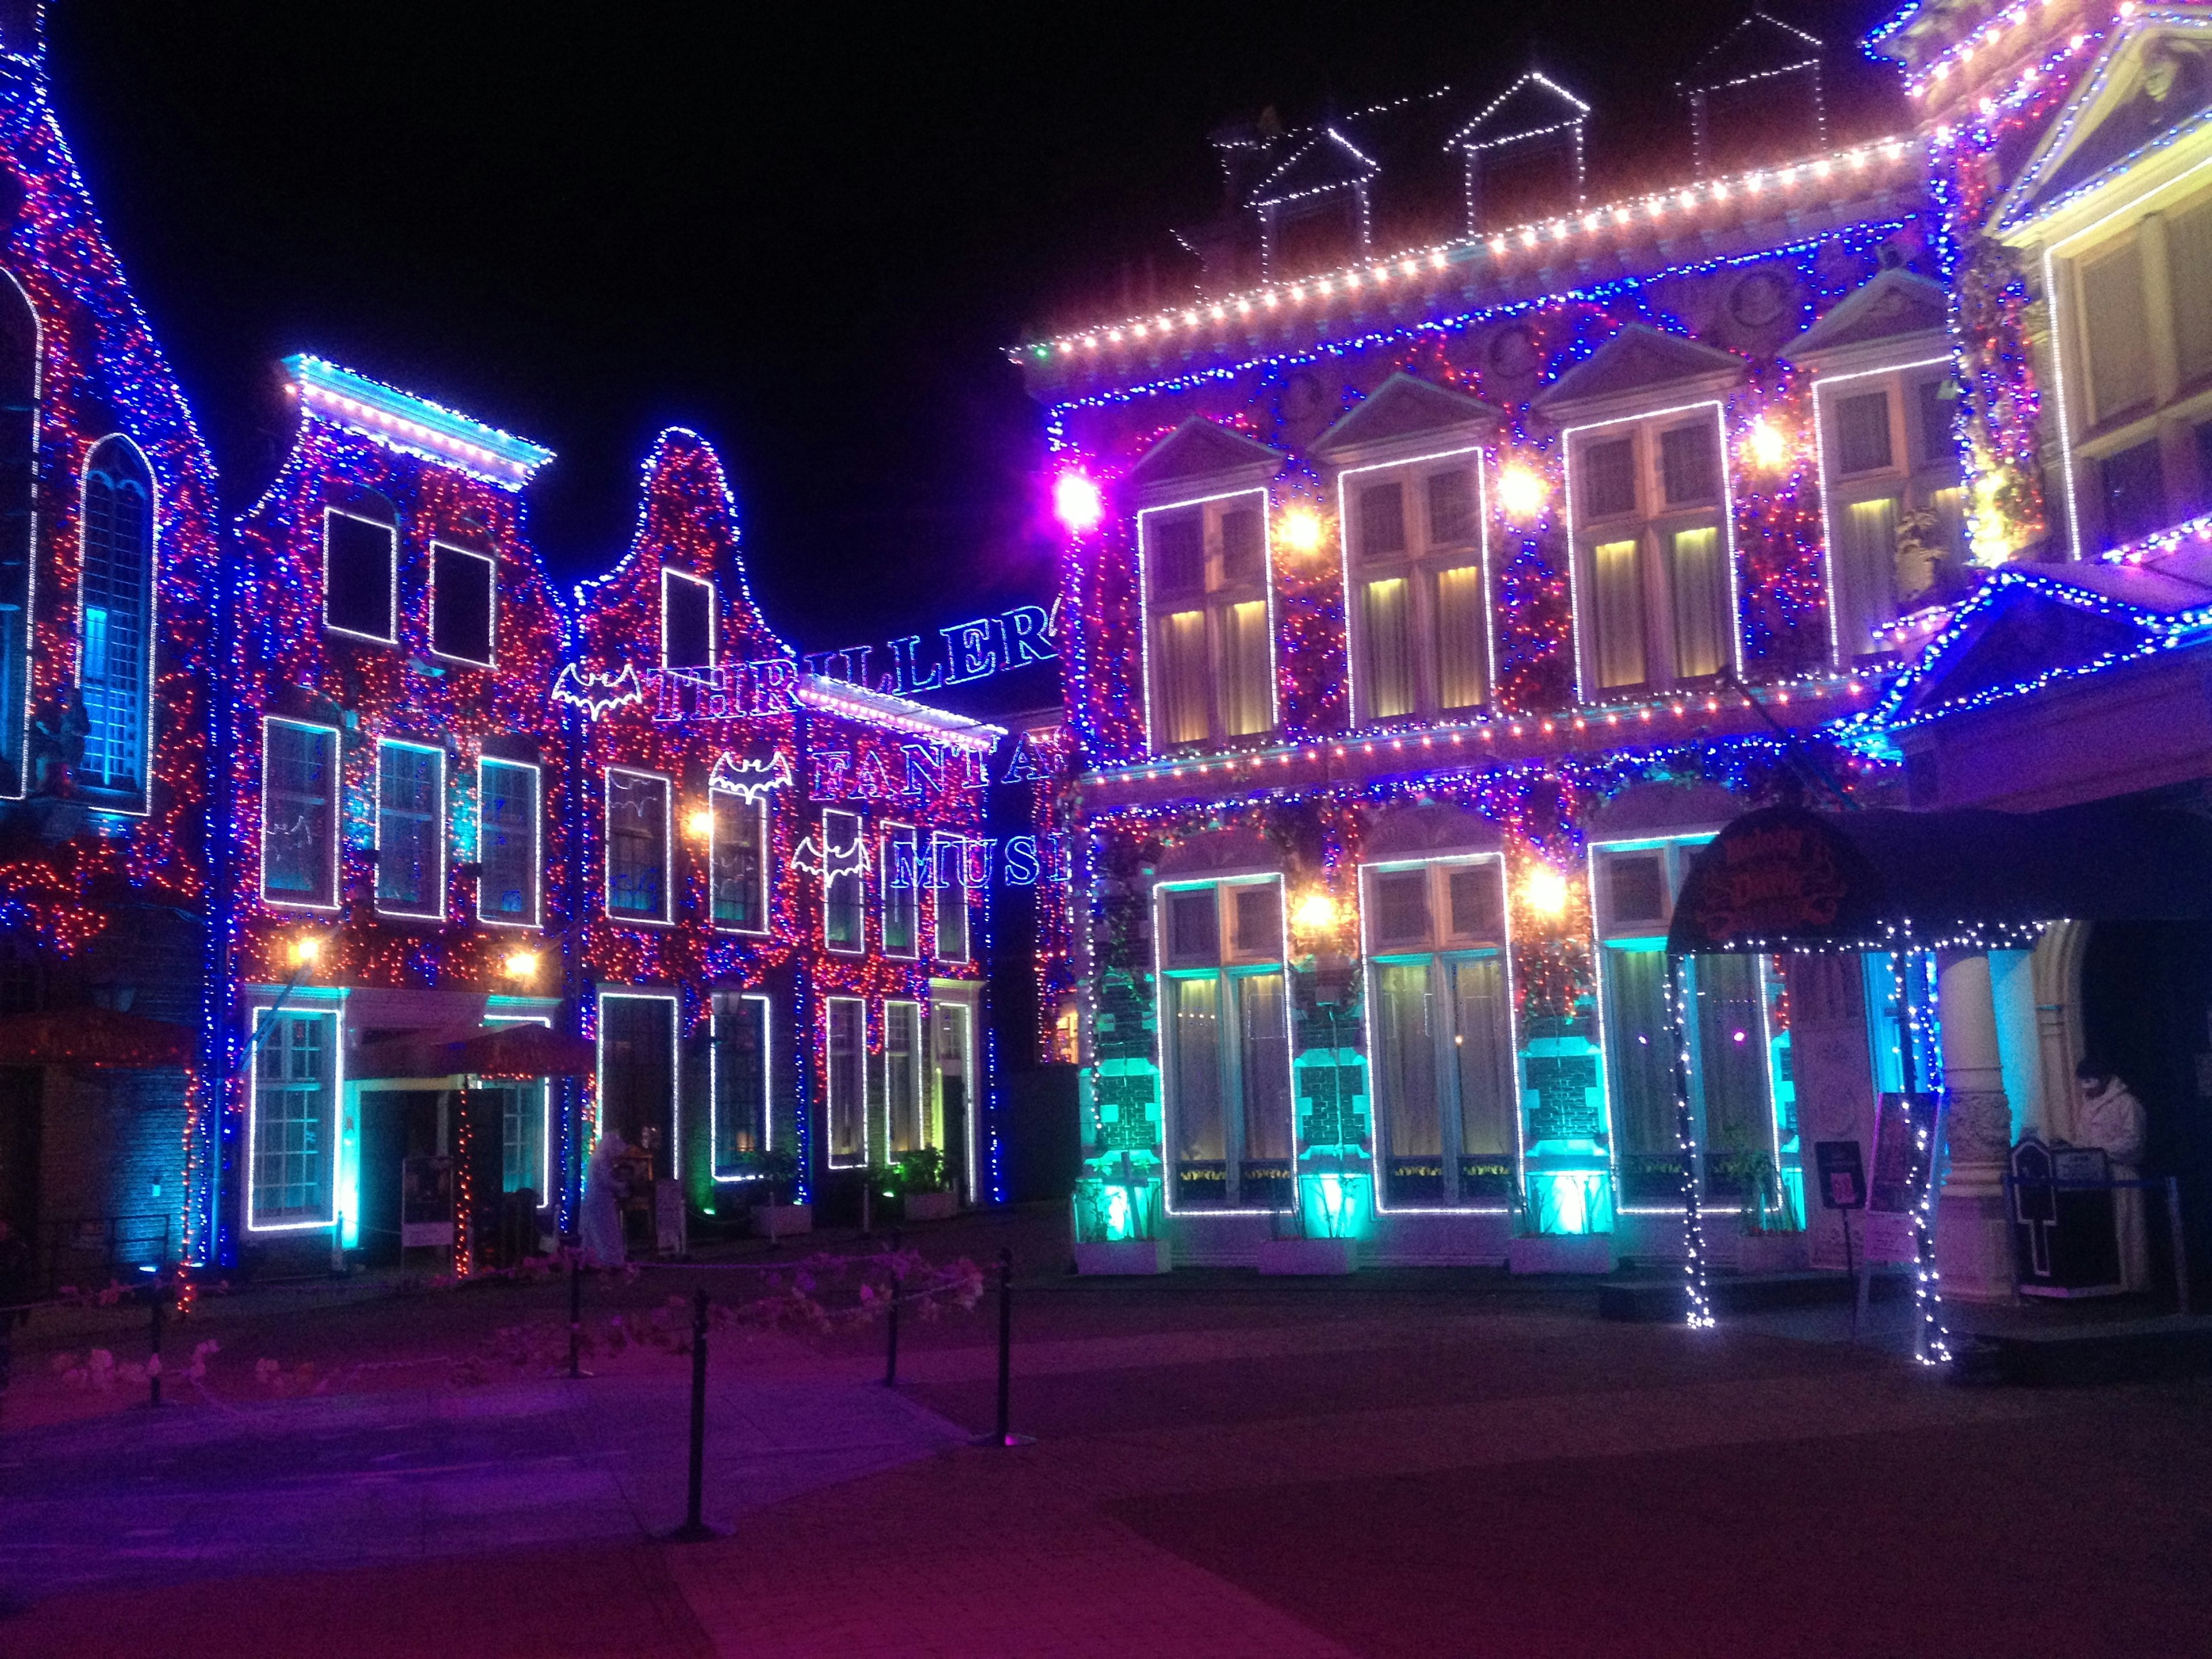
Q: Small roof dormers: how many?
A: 3